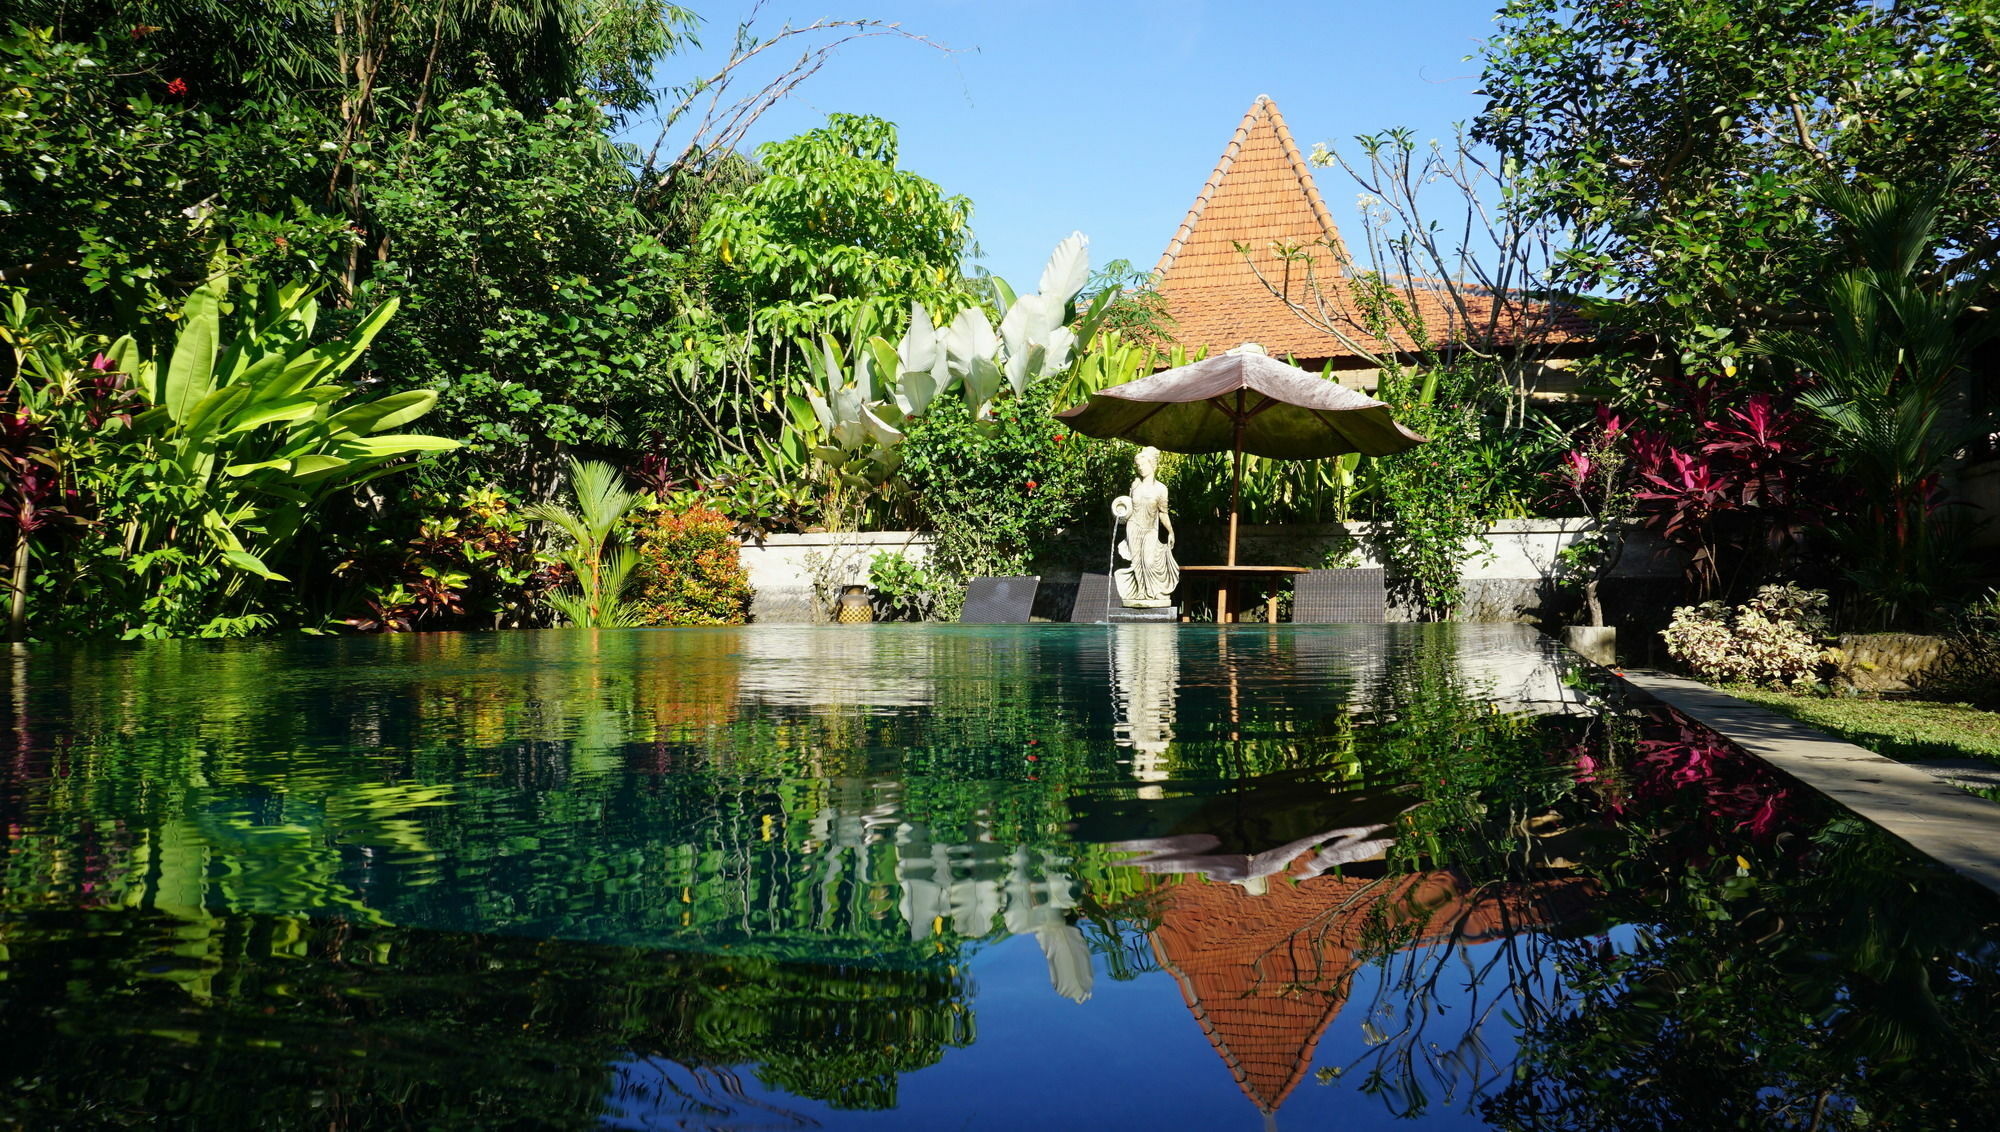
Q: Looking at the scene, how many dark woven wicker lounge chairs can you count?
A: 3